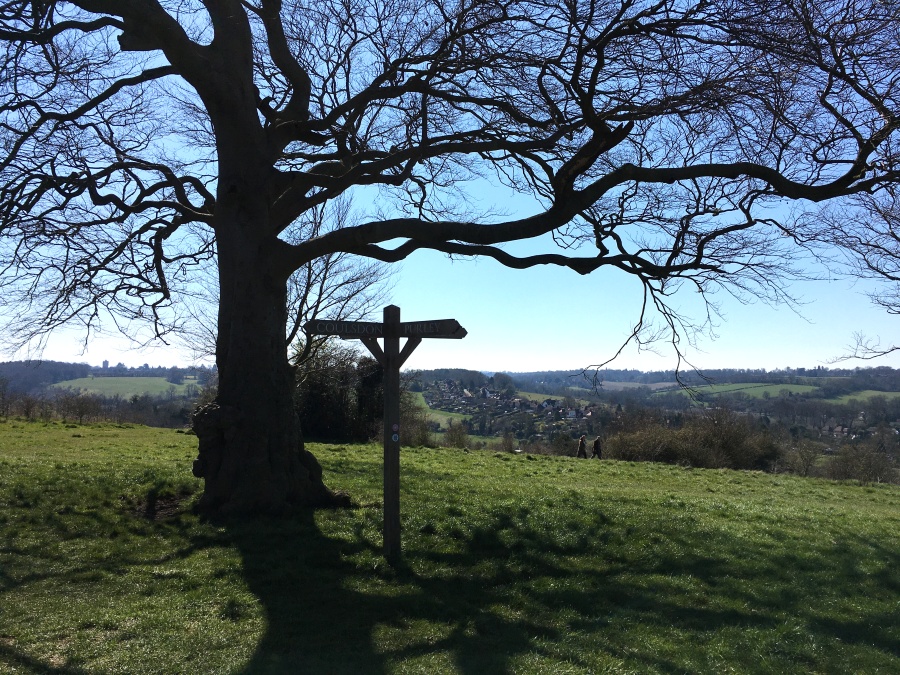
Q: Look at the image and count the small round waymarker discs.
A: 2